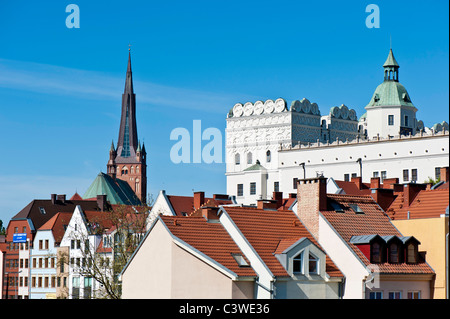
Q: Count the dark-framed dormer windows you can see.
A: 3